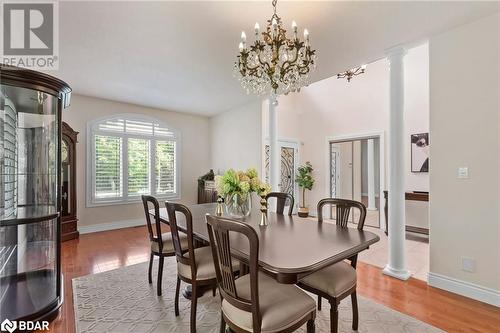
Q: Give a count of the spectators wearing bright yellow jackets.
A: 0